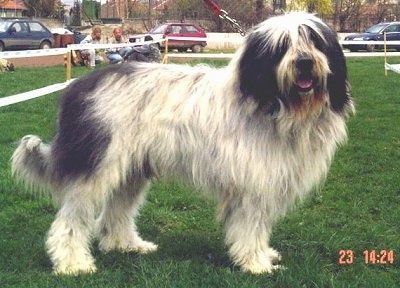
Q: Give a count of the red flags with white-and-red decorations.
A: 0